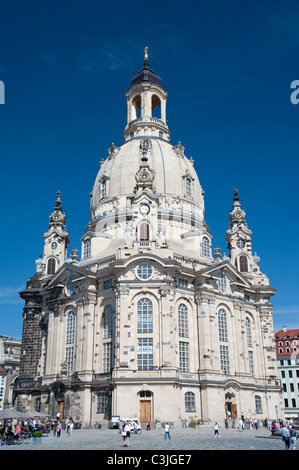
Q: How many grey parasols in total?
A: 2